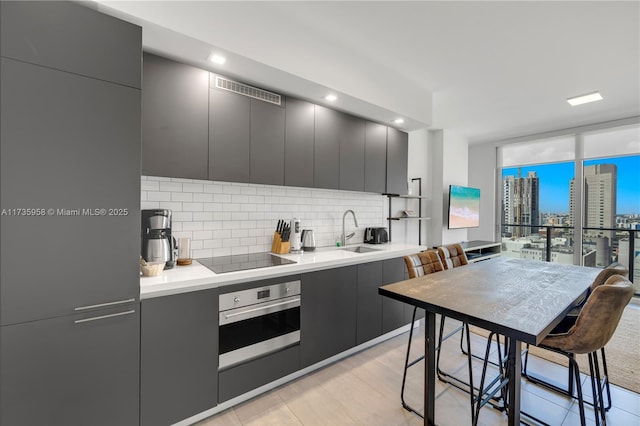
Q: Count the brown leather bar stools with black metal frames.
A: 4